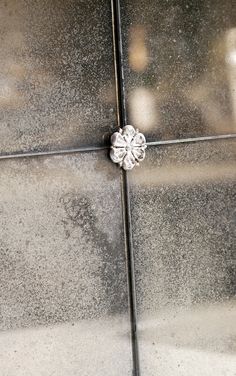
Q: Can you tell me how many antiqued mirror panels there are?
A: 4